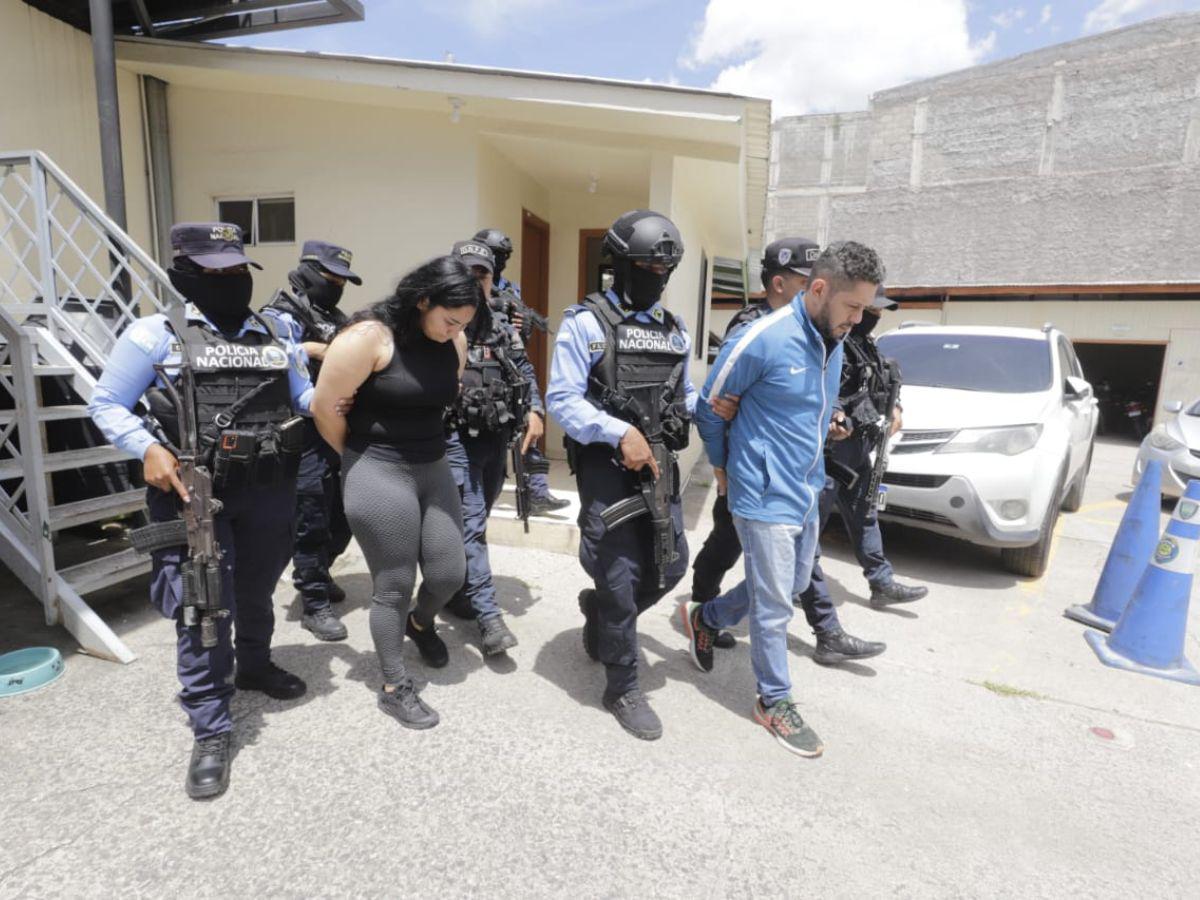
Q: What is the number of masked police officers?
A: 5